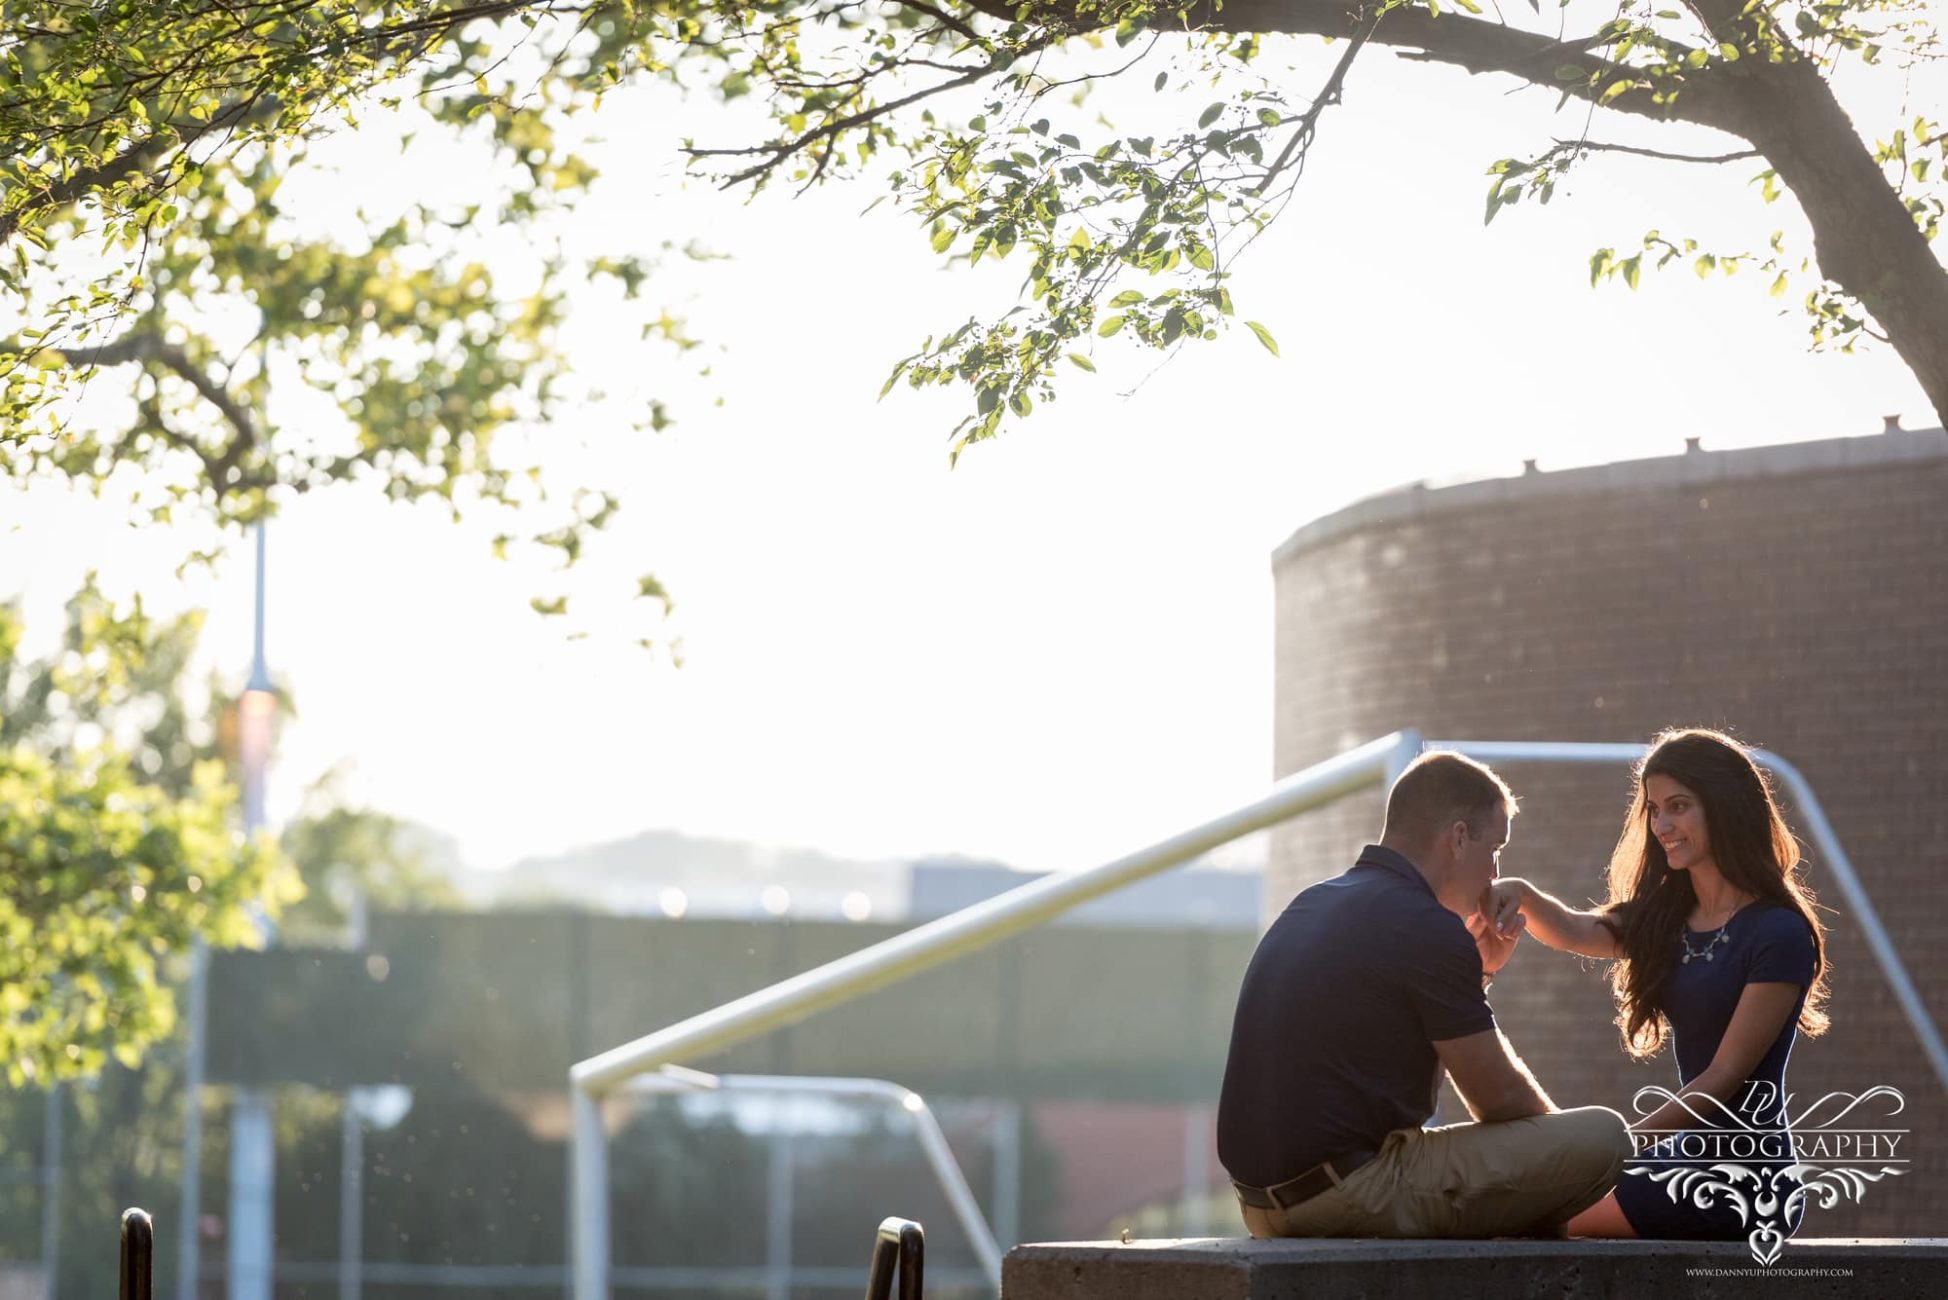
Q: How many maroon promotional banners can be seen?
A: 0